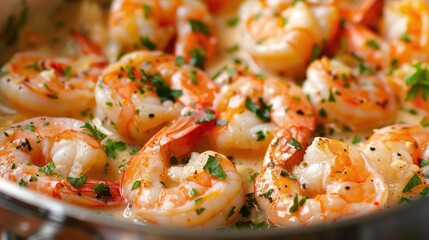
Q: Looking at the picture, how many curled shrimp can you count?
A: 11